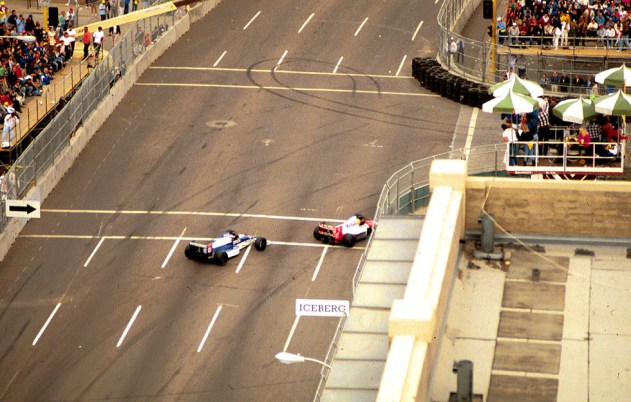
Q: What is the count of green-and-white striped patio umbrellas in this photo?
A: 5